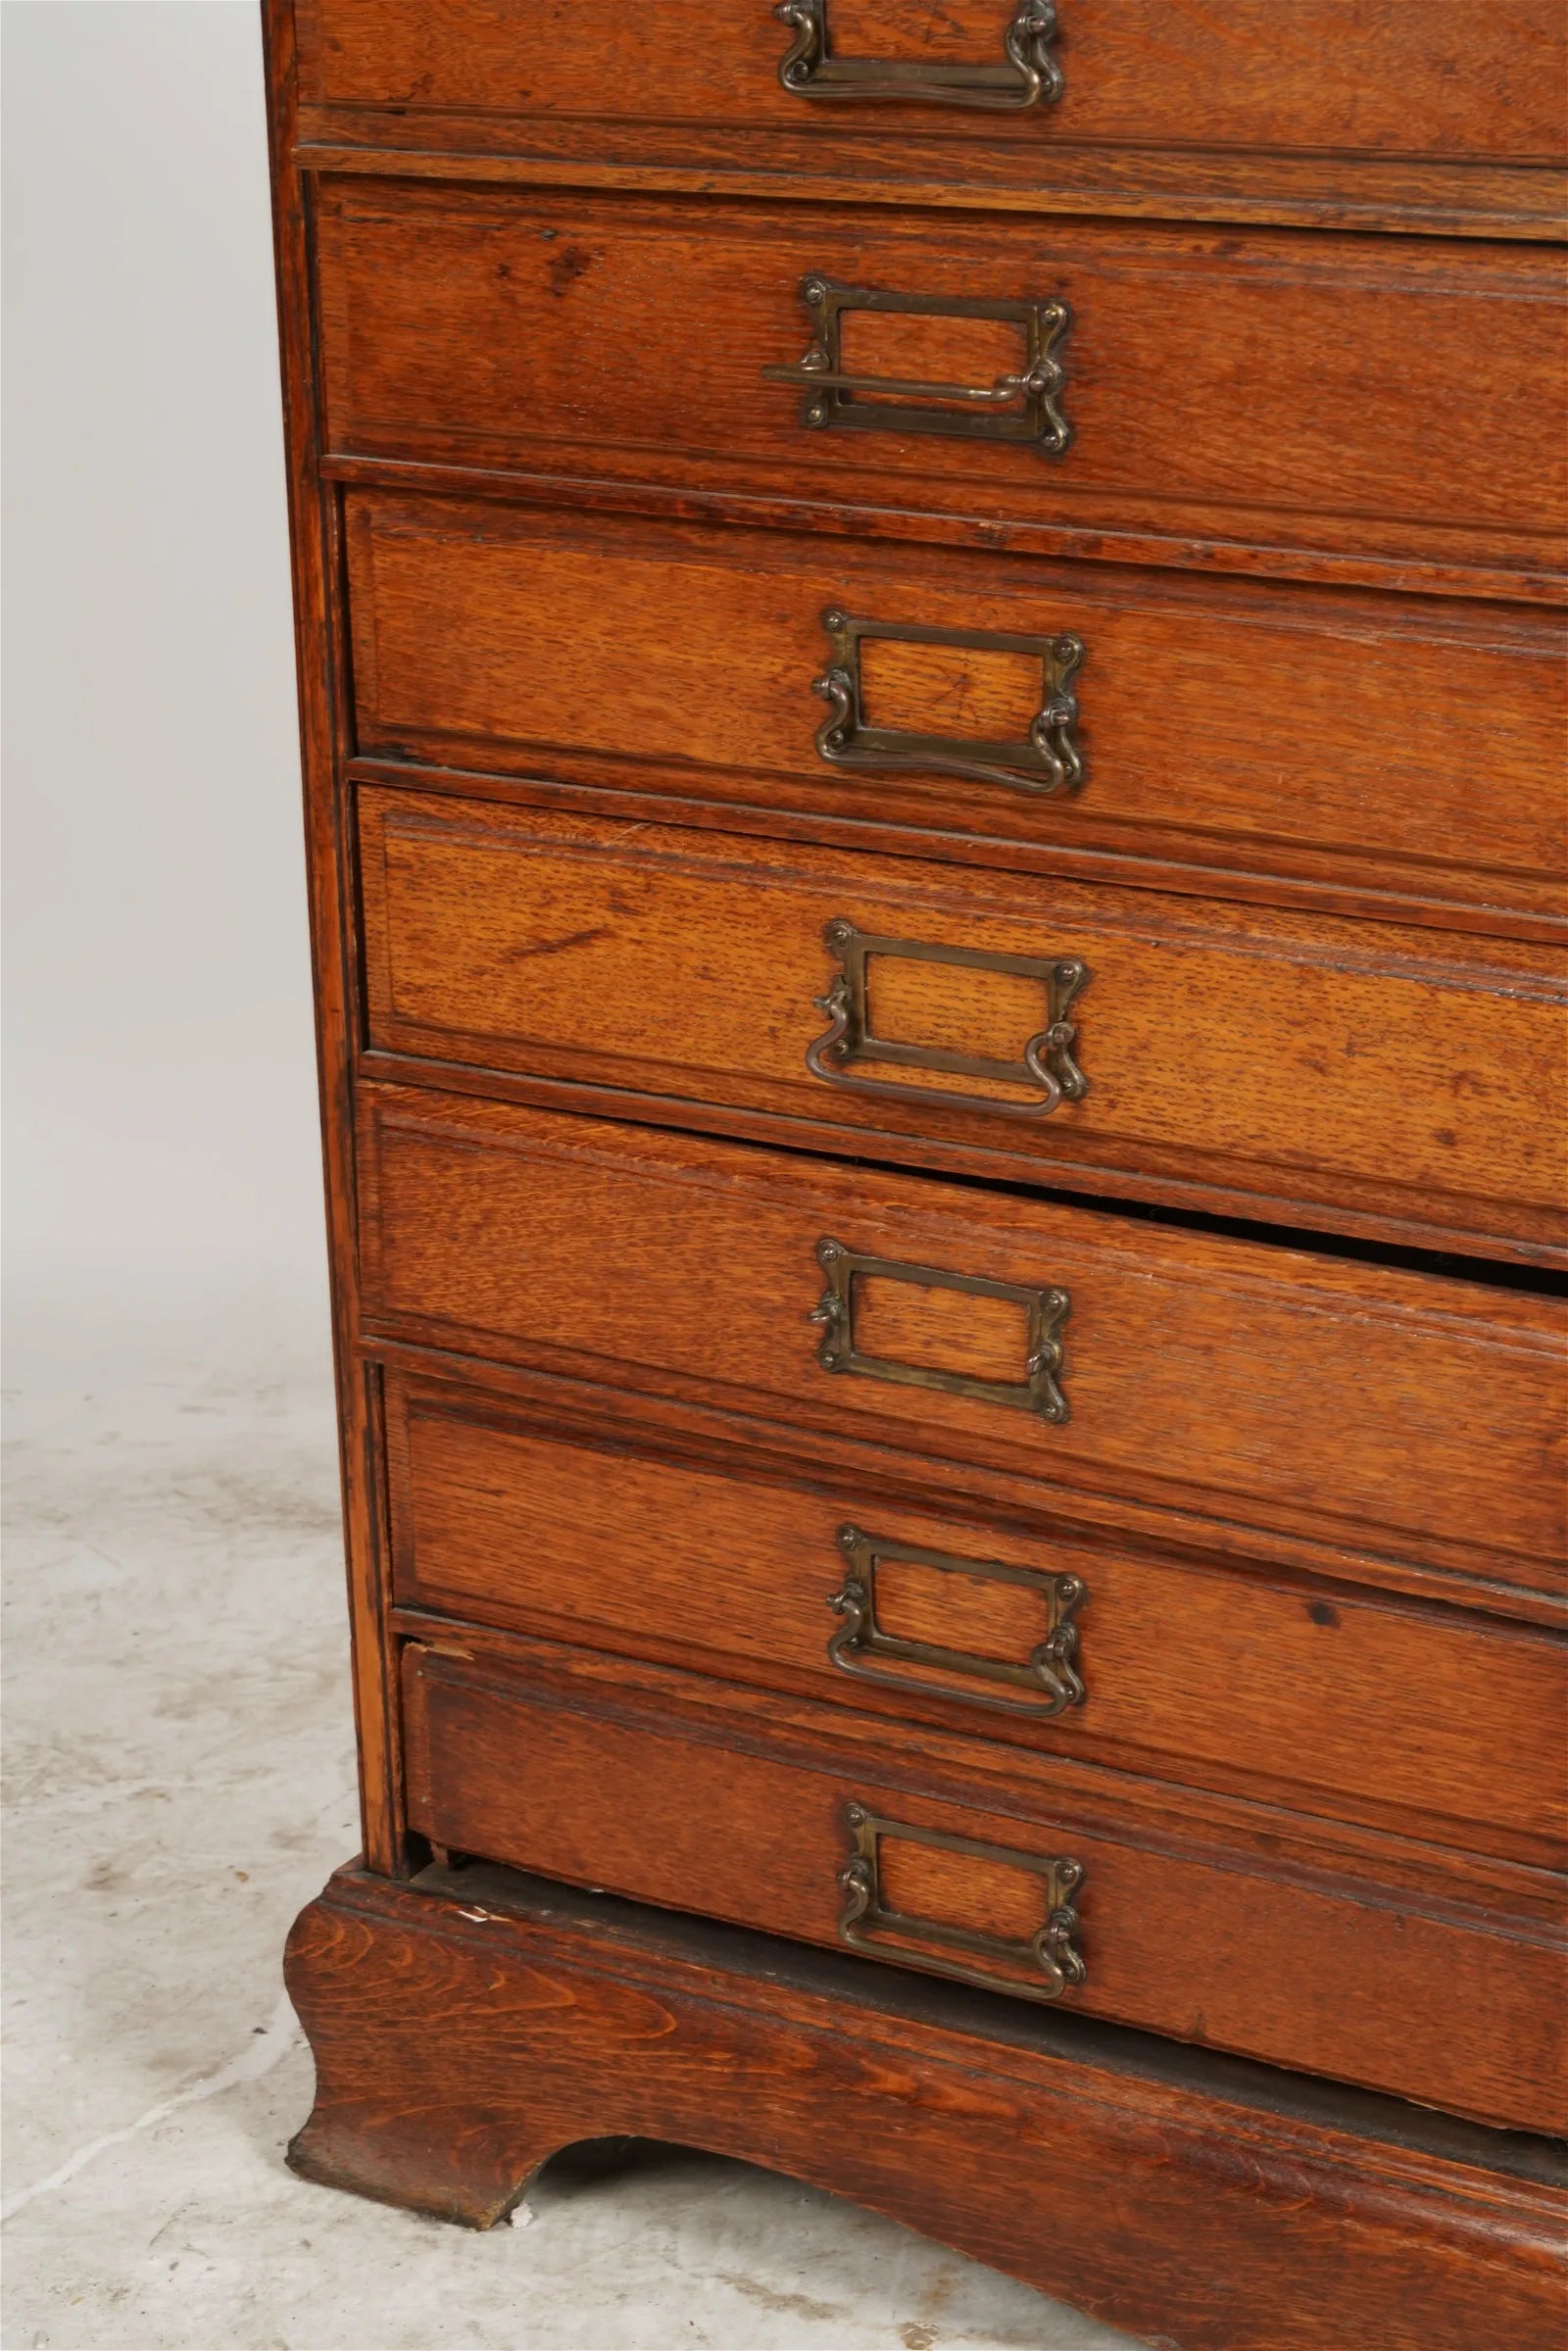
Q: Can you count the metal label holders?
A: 7